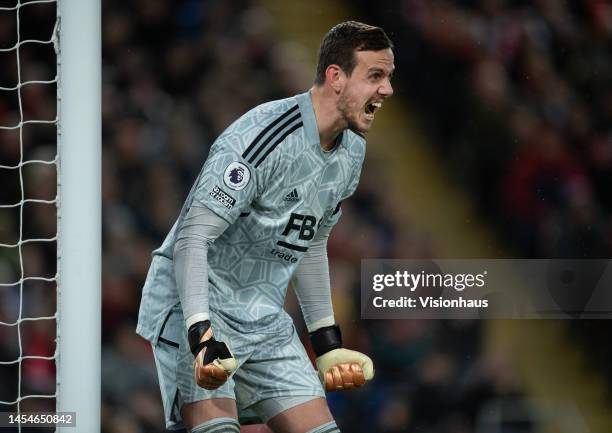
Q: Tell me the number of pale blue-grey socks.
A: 2